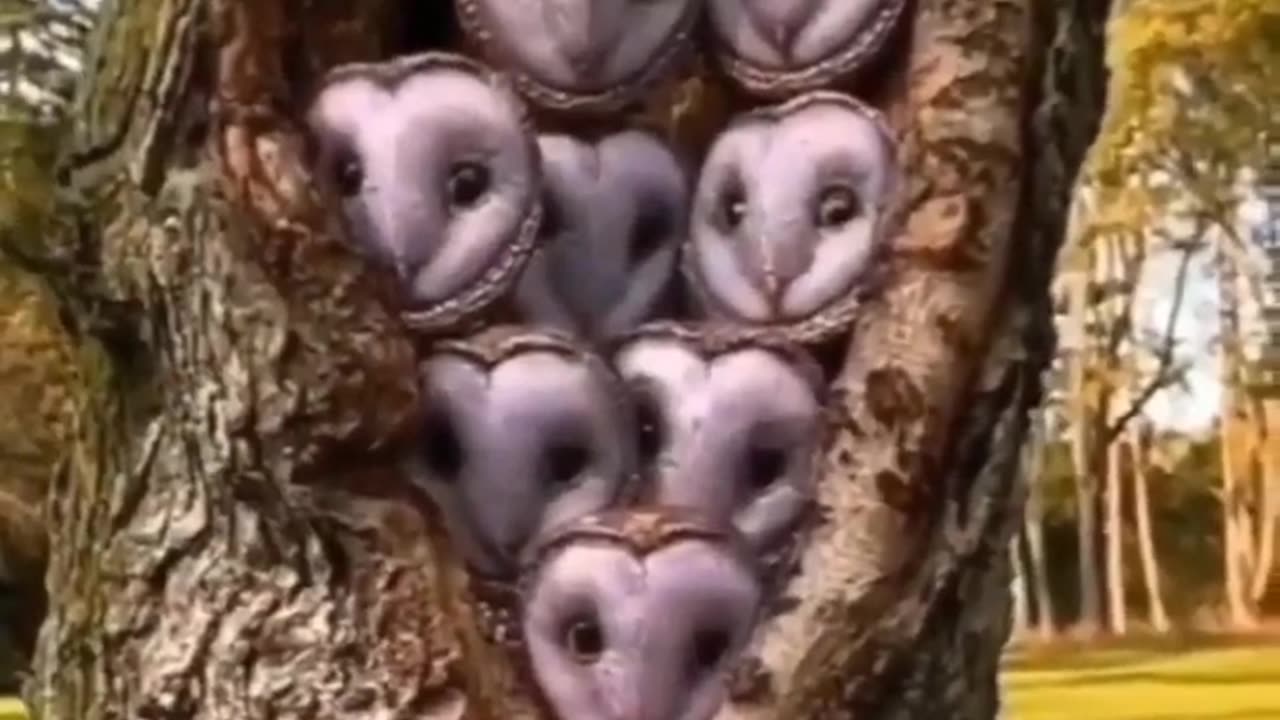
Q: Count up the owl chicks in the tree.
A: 8